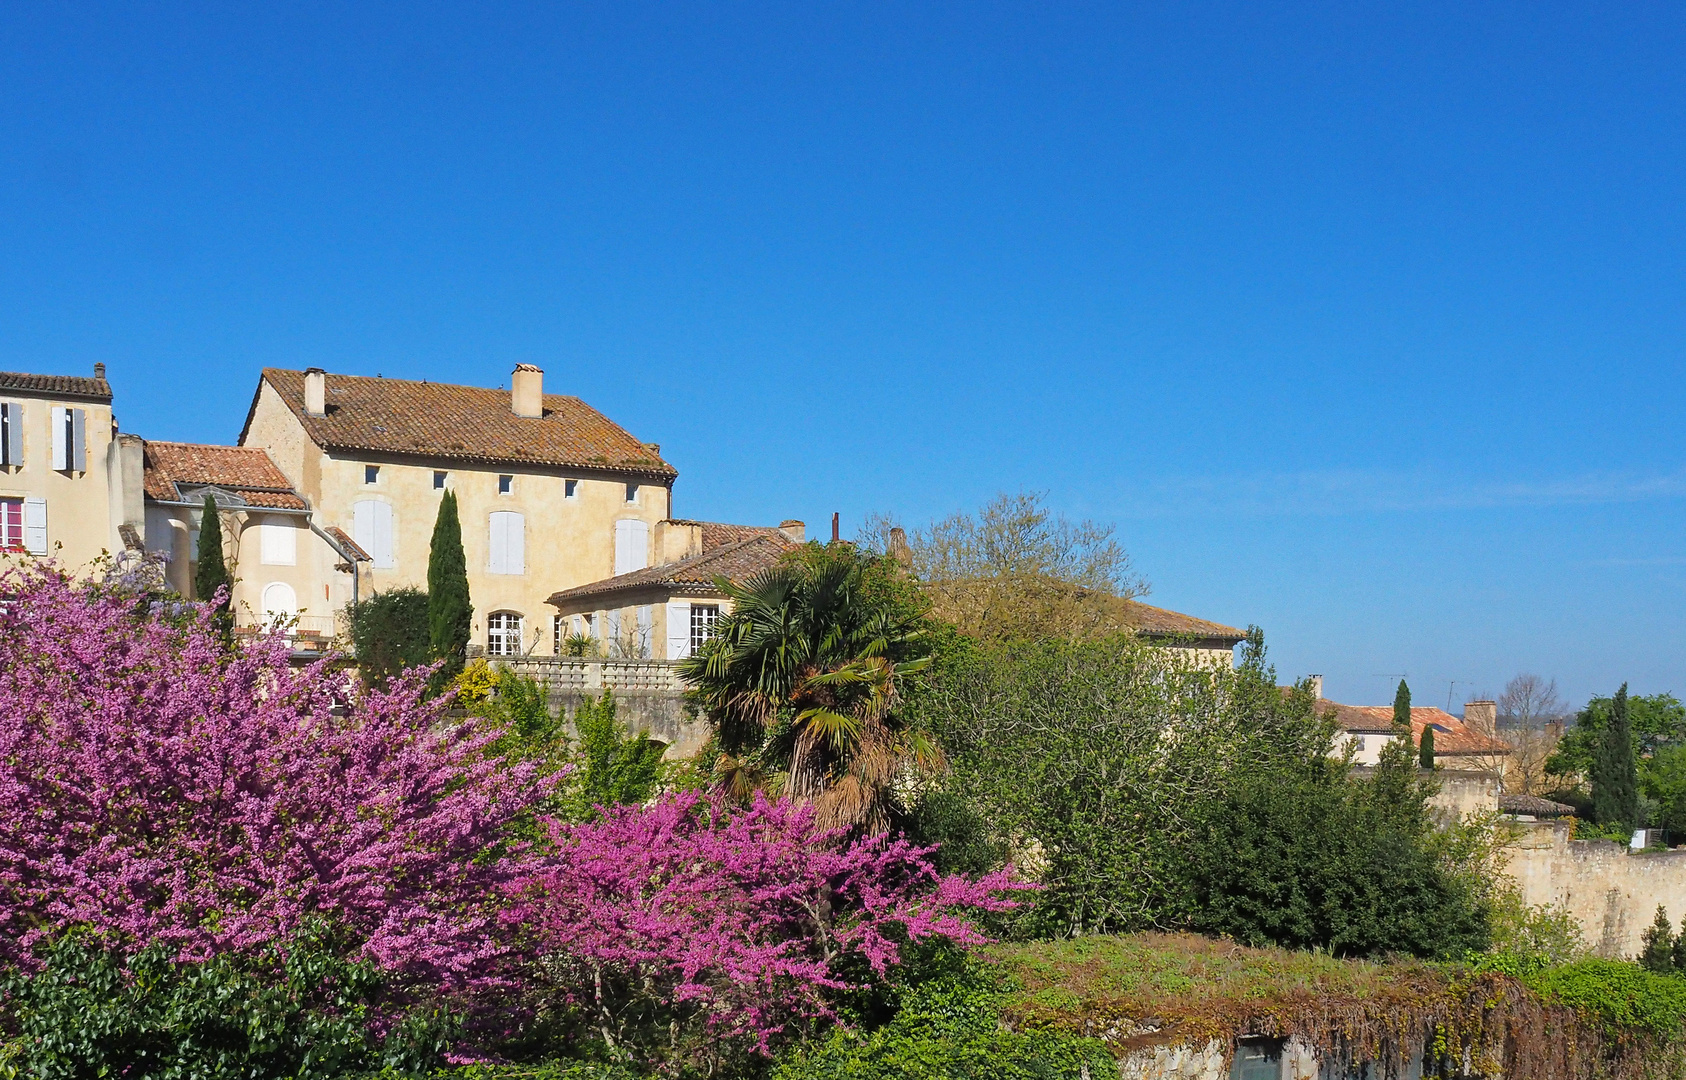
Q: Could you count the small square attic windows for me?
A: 5